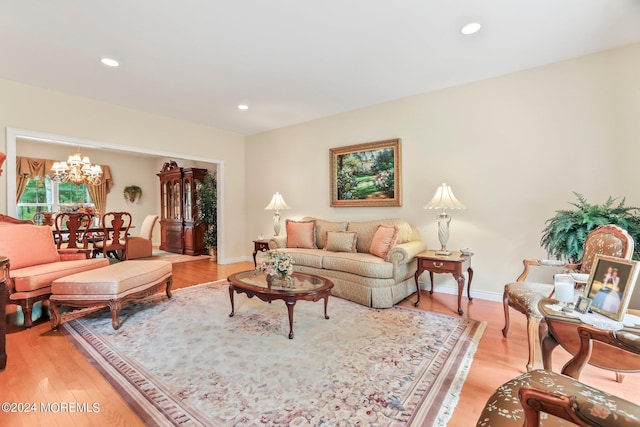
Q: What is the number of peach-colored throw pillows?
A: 2